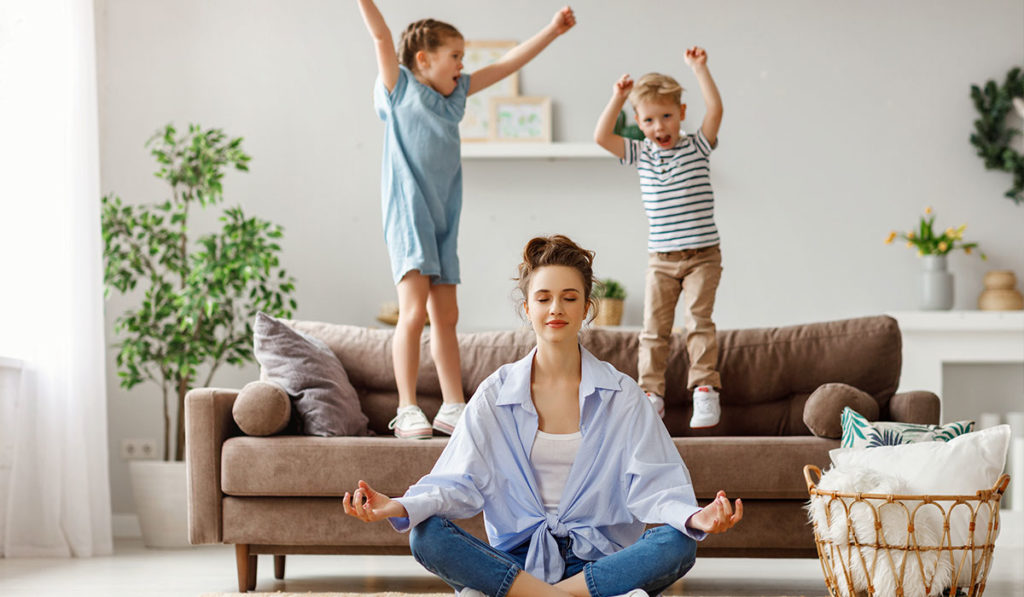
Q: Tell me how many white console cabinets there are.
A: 1